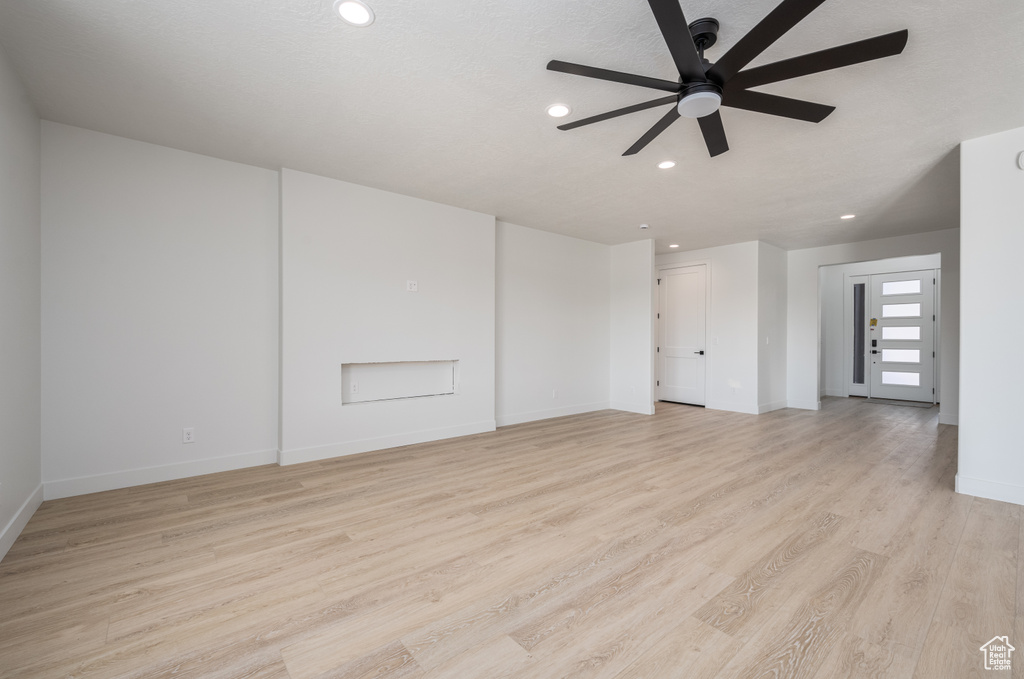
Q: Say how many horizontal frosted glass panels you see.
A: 5